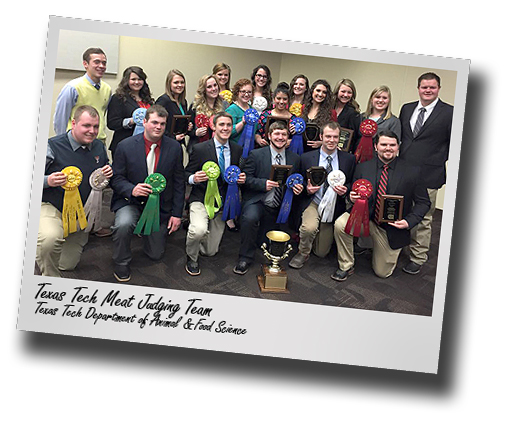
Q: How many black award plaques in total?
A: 7